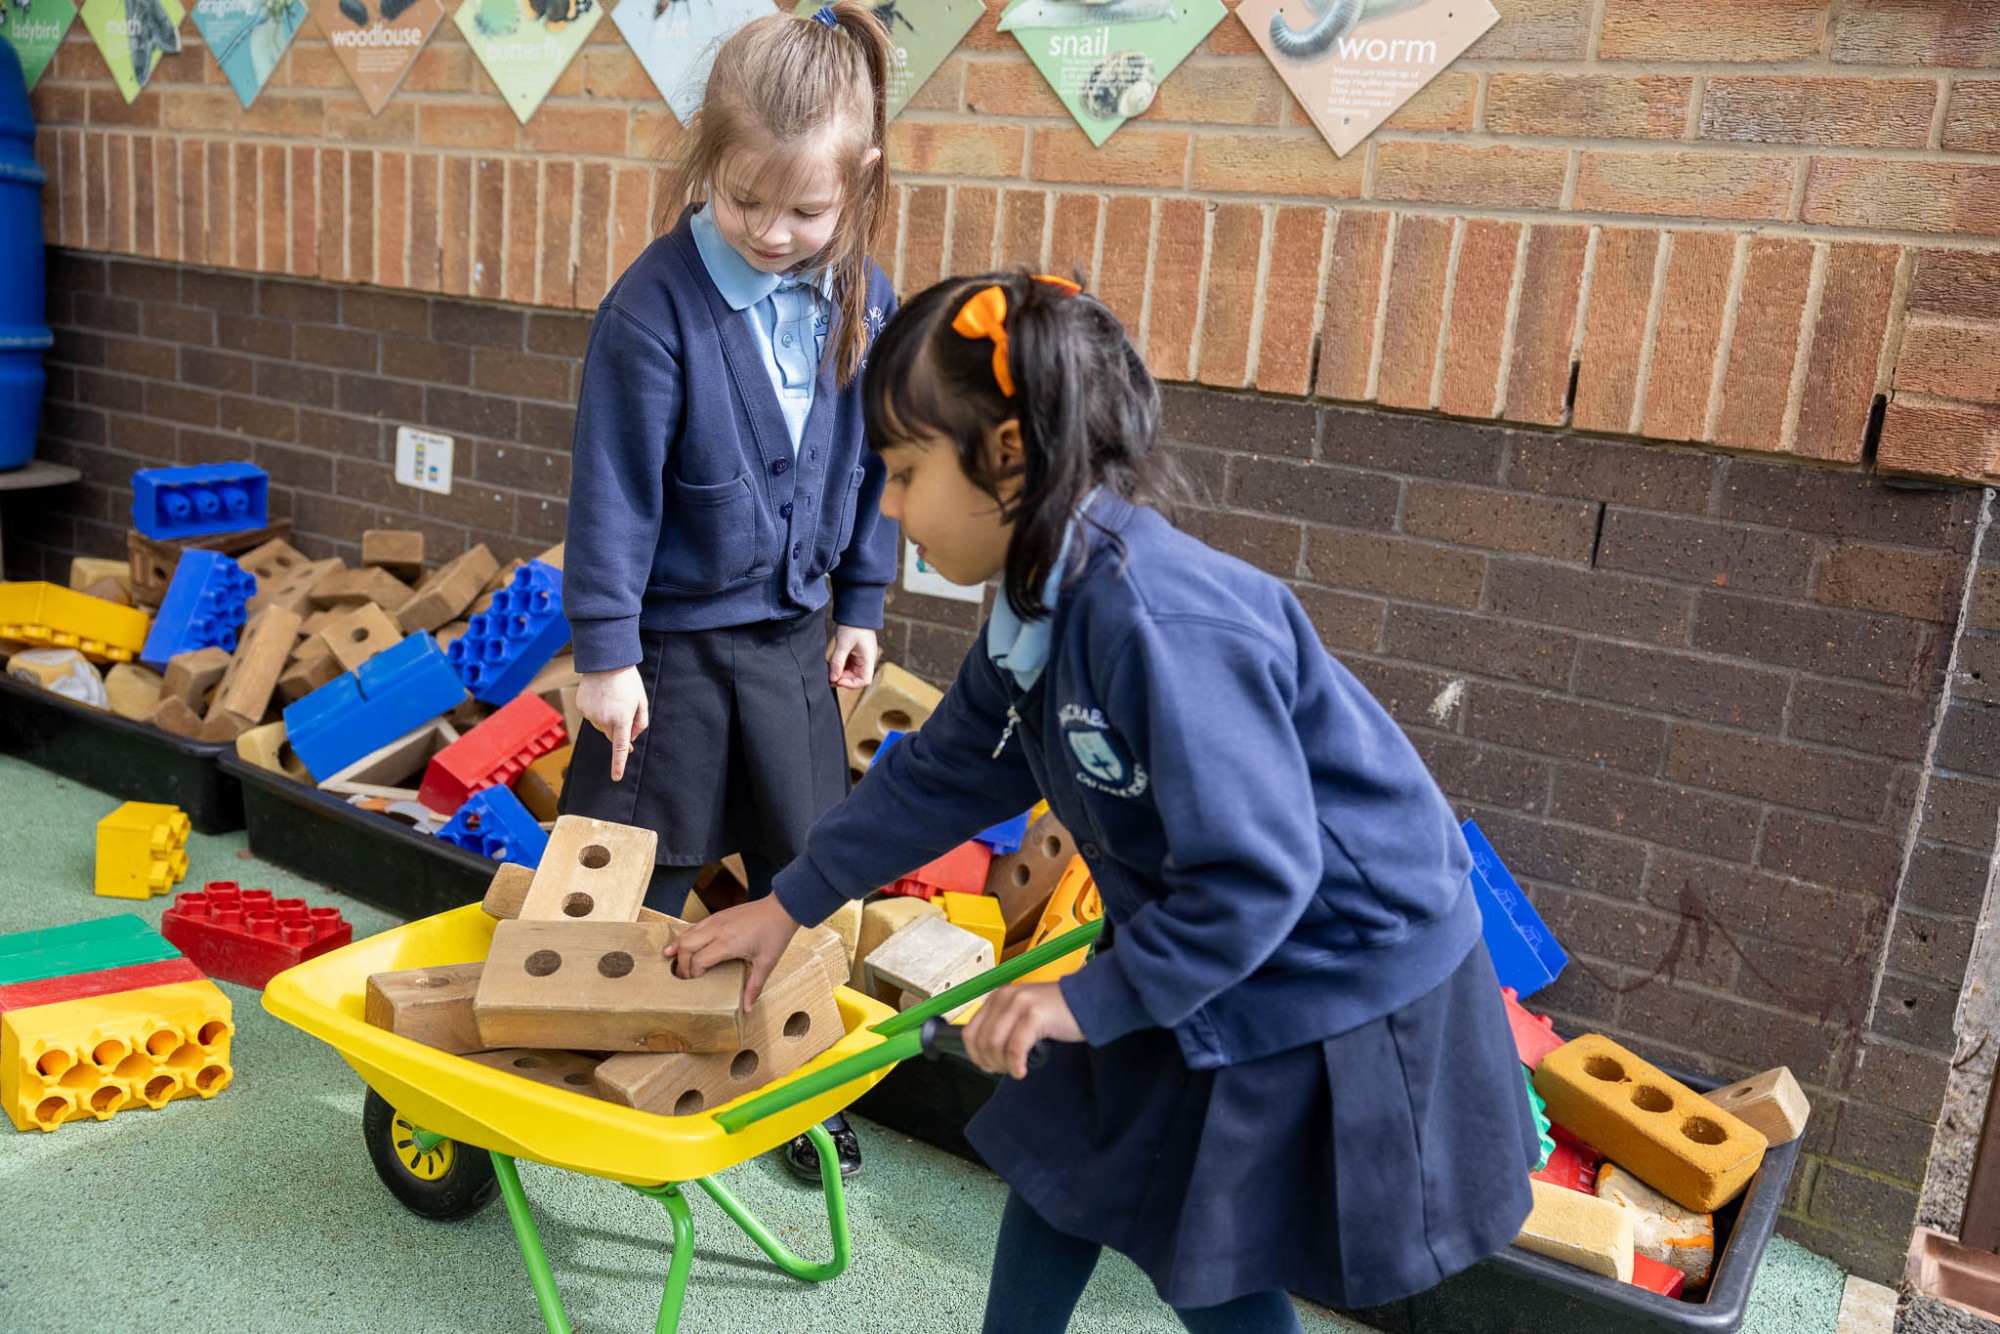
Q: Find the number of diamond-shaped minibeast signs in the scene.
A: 9